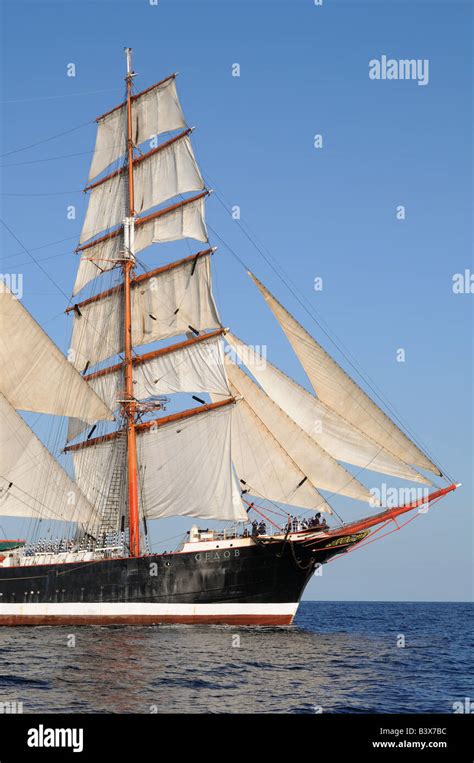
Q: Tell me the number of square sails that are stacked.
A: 6